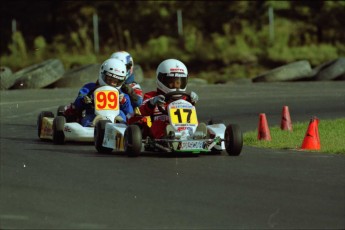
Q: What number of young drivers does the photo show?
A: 3